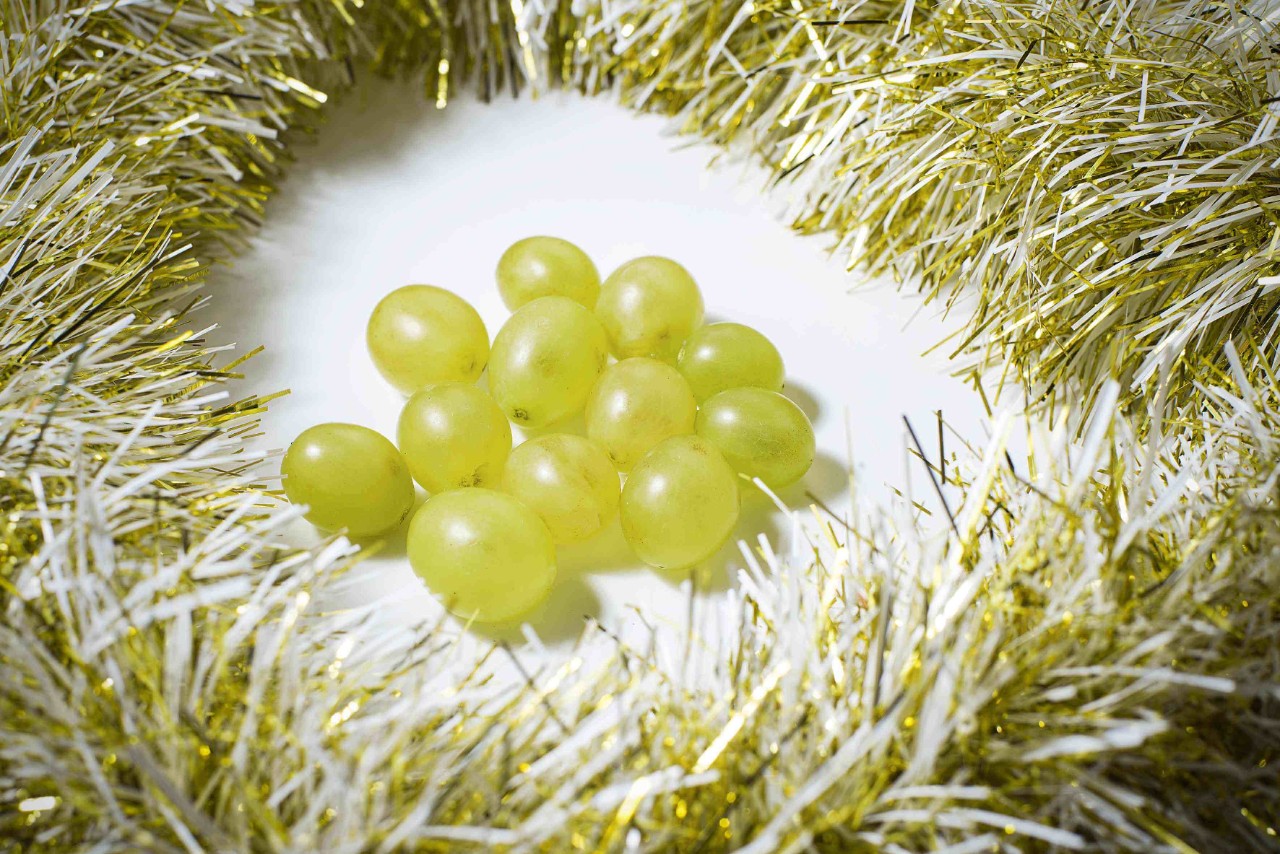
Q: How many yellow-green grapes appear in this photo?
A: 12